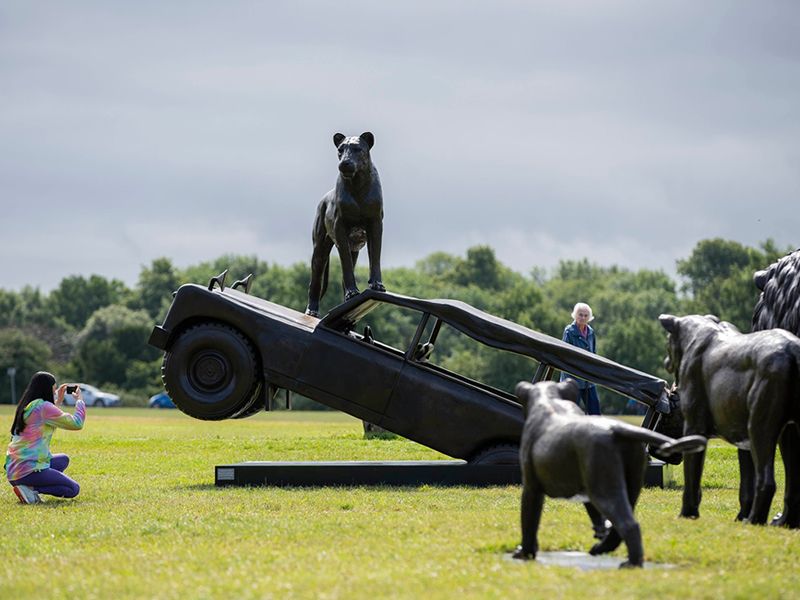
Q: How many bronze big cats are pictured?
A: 4